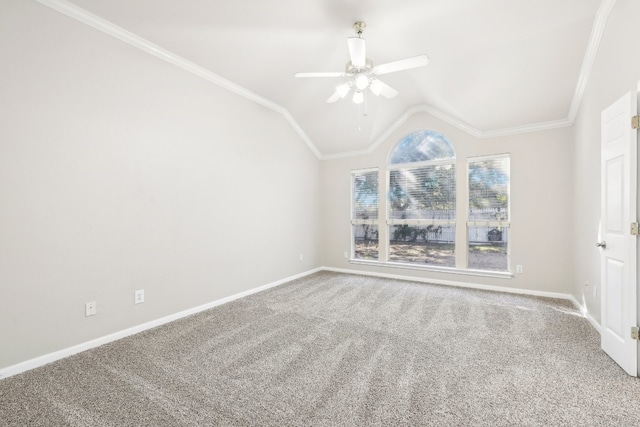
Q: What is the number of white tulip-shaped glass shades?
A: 4